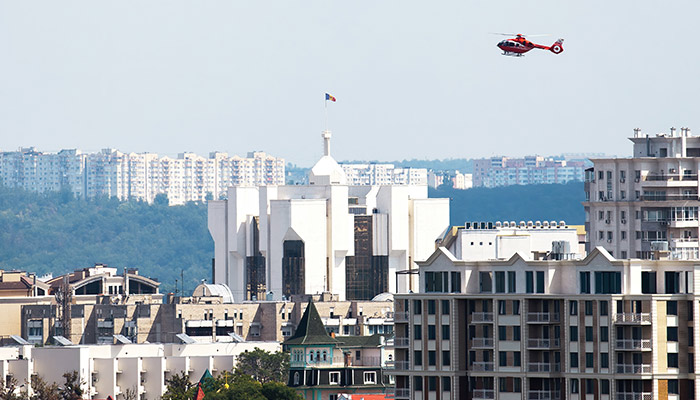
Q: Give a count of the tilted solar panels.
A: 5